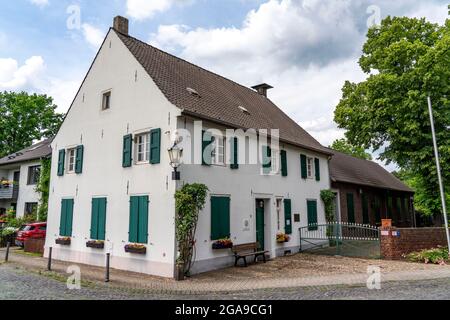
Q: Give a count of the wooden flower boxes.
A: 5